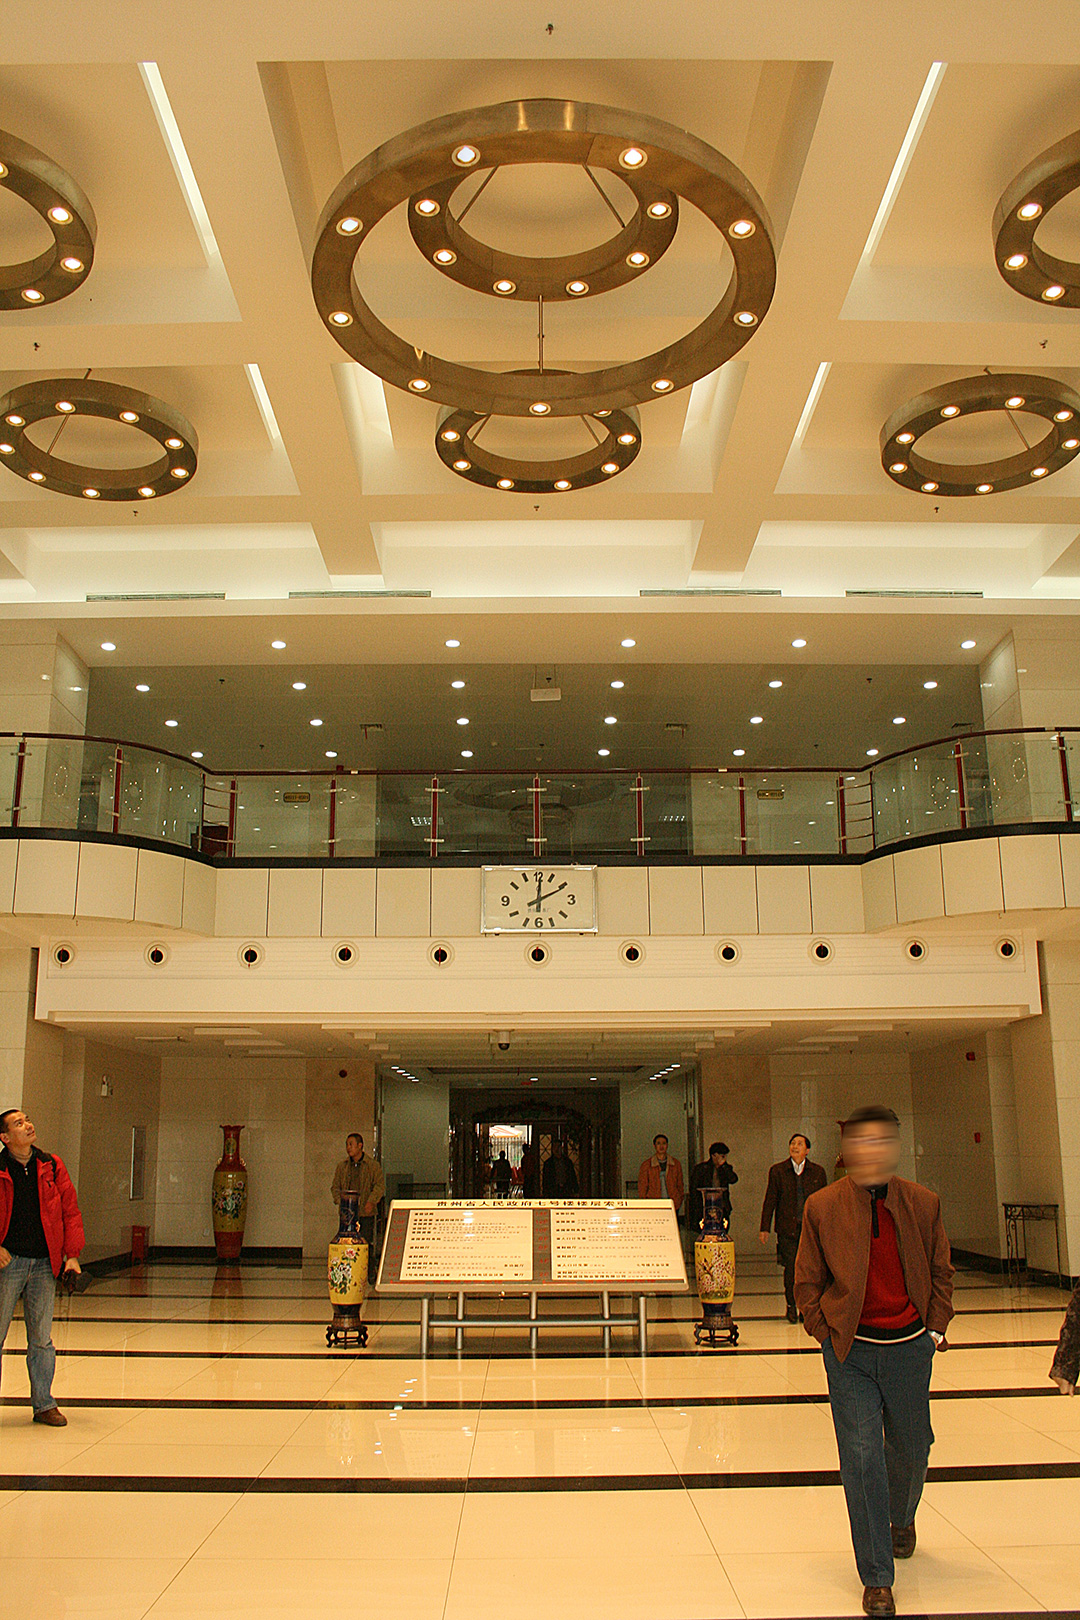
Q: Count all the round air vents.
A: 11